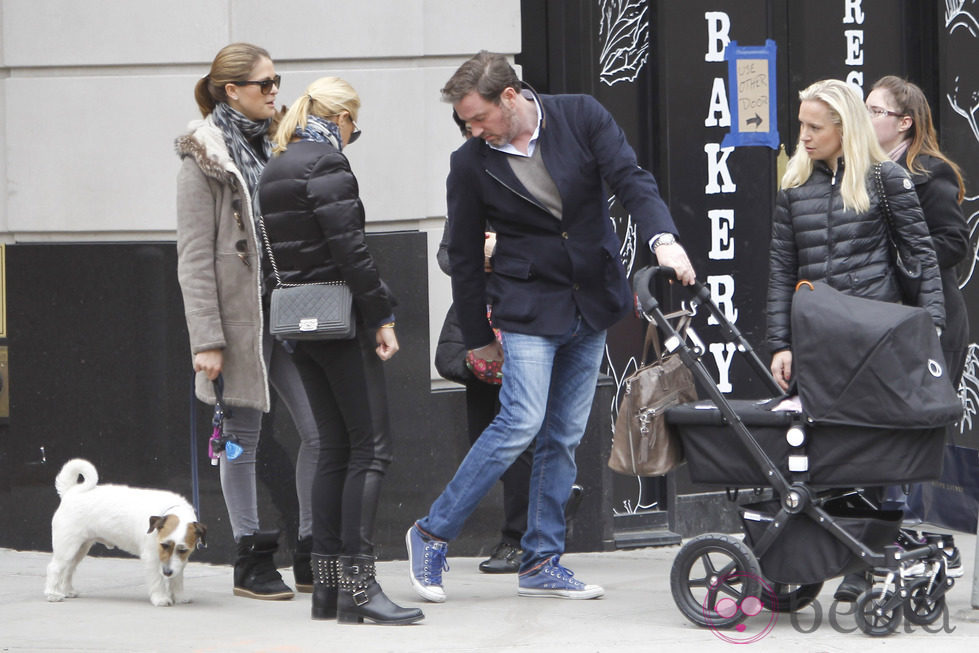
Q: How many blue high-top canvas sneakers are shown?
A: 2